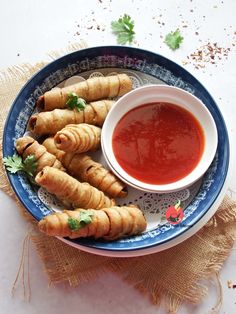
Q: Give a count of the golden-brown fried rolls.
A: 7